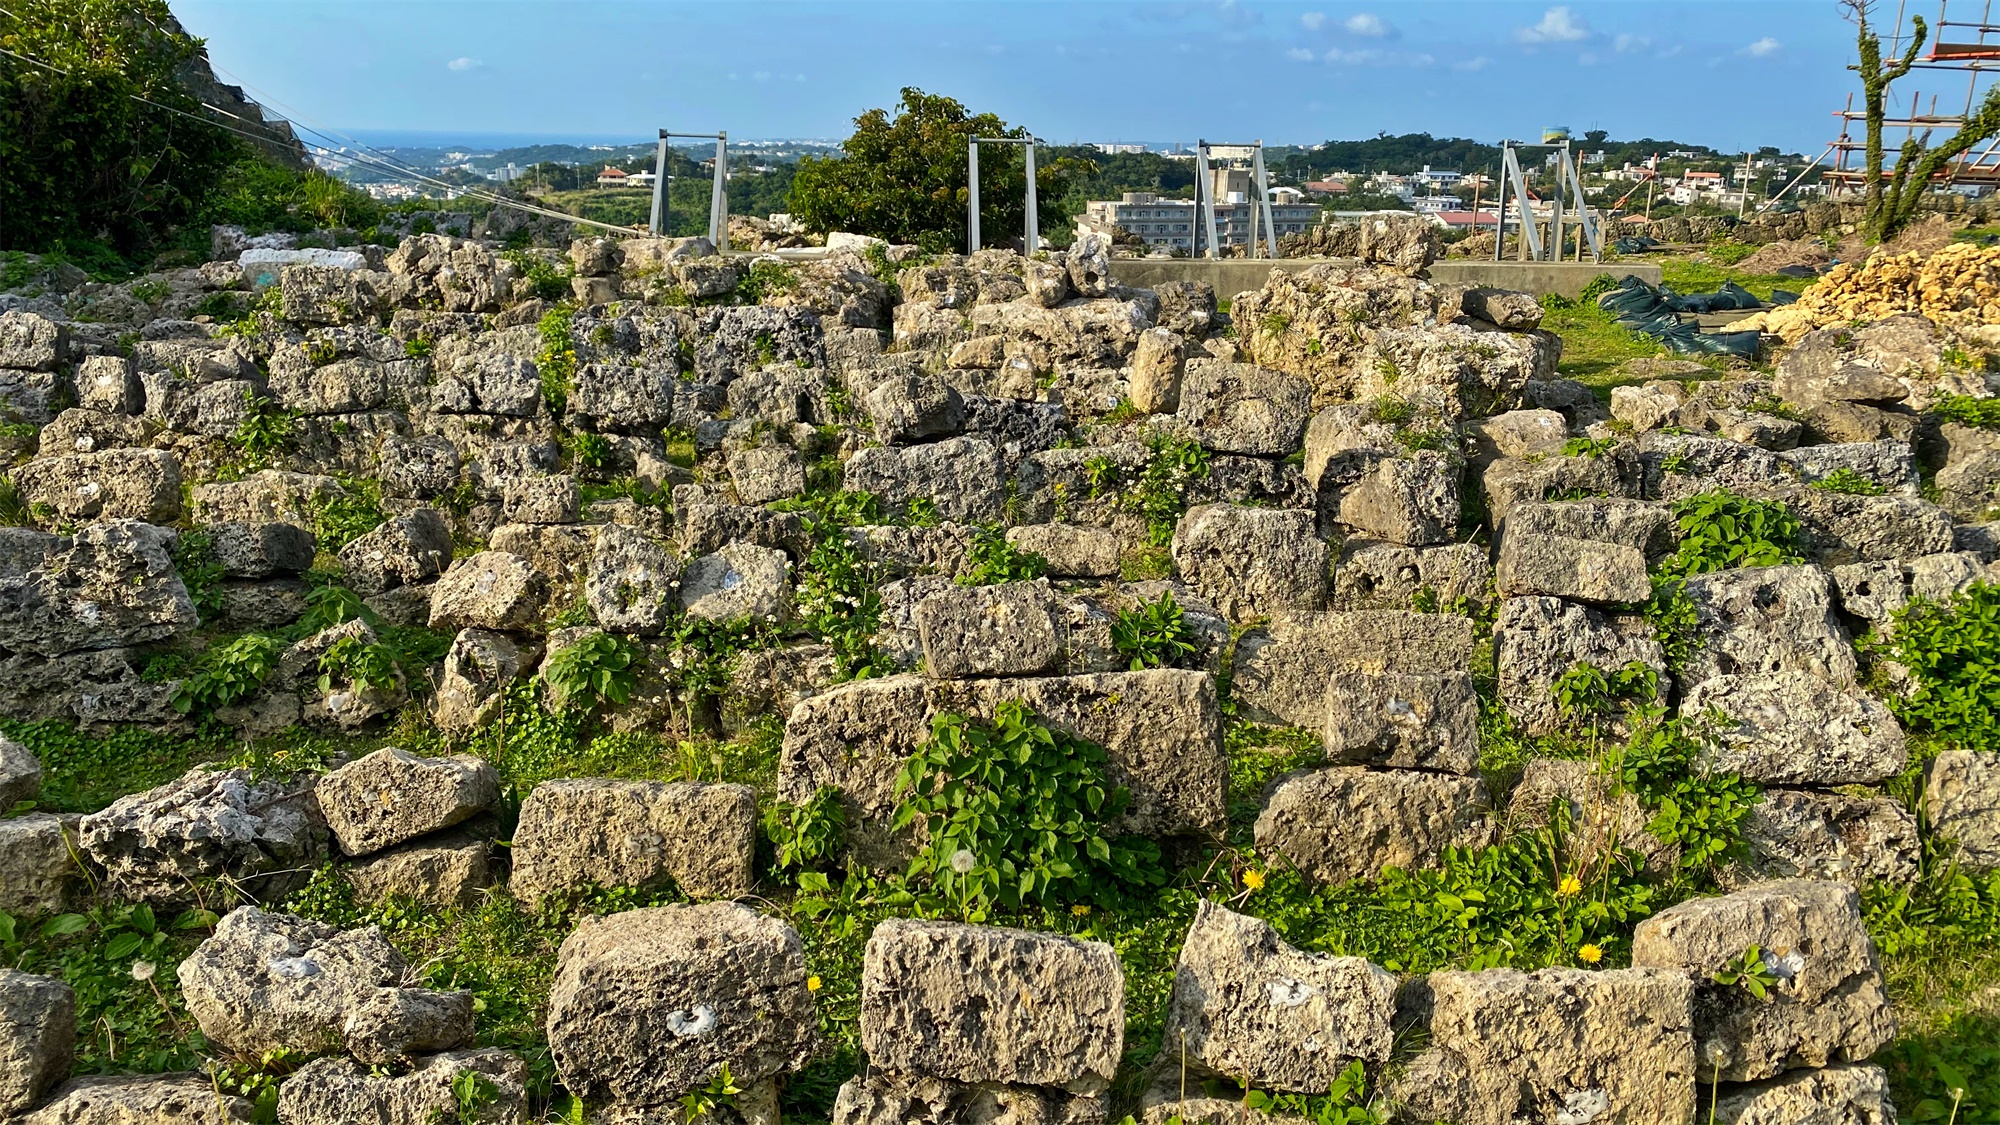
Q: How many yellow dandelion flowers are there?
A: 5